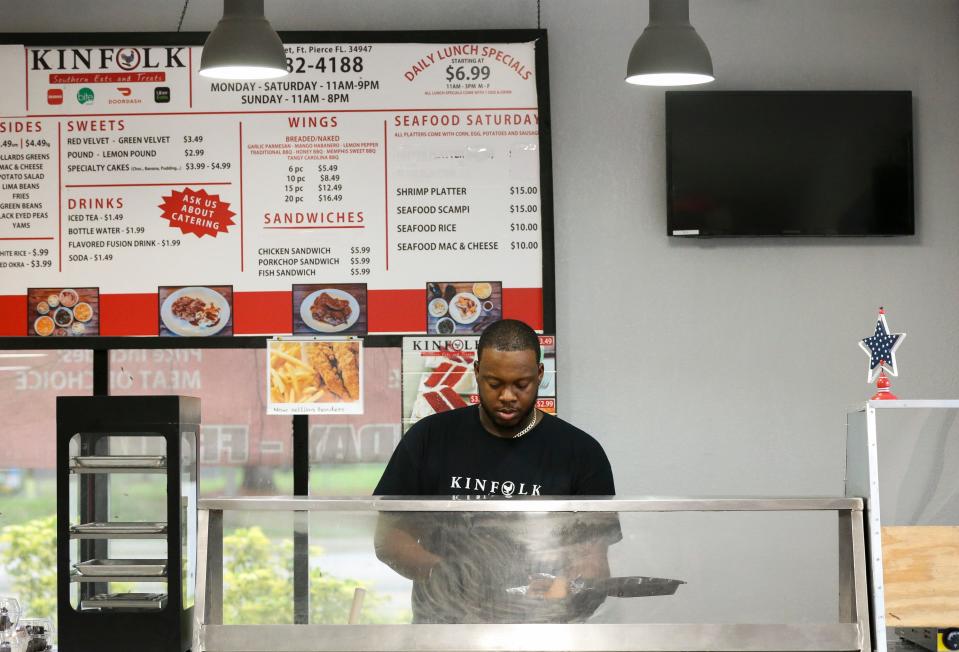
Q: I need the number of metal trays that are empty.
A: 4